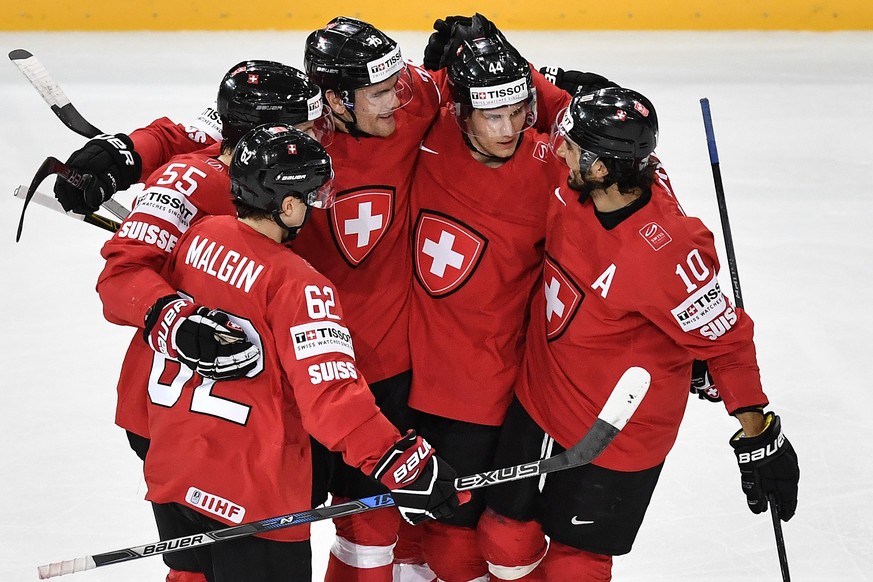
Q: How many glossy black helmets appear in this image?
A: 5